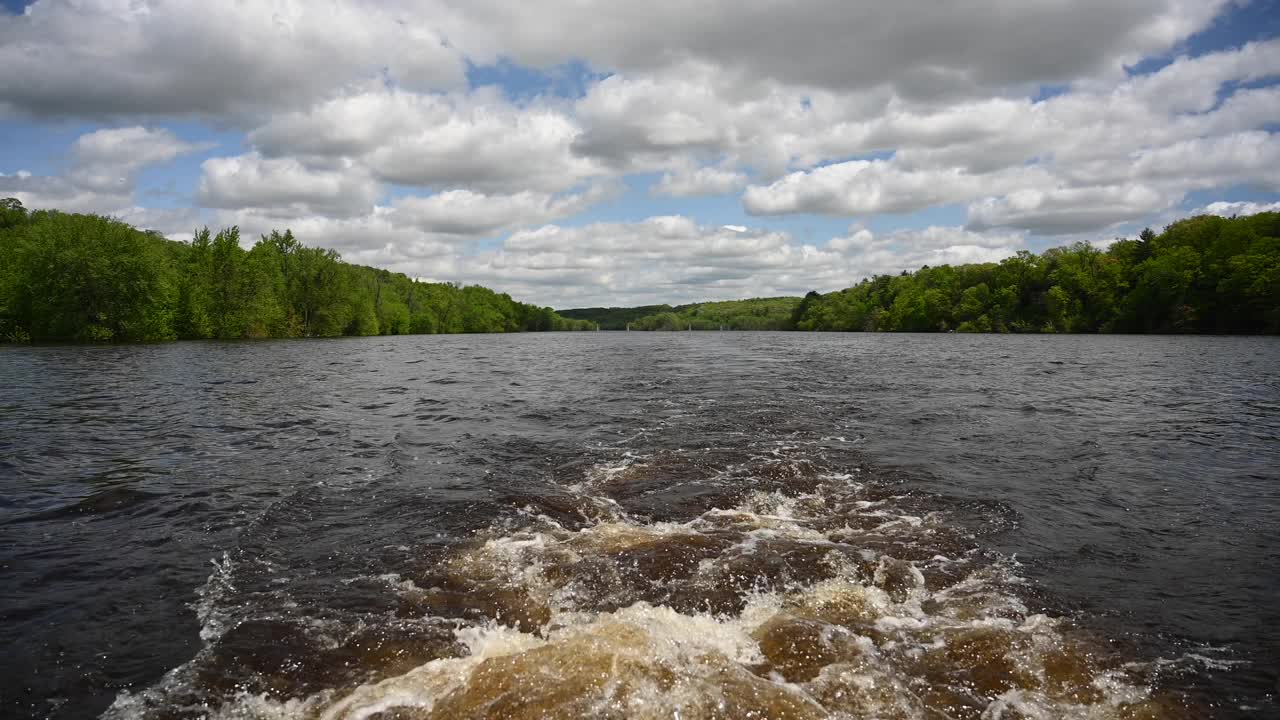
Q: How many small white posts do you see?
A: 4